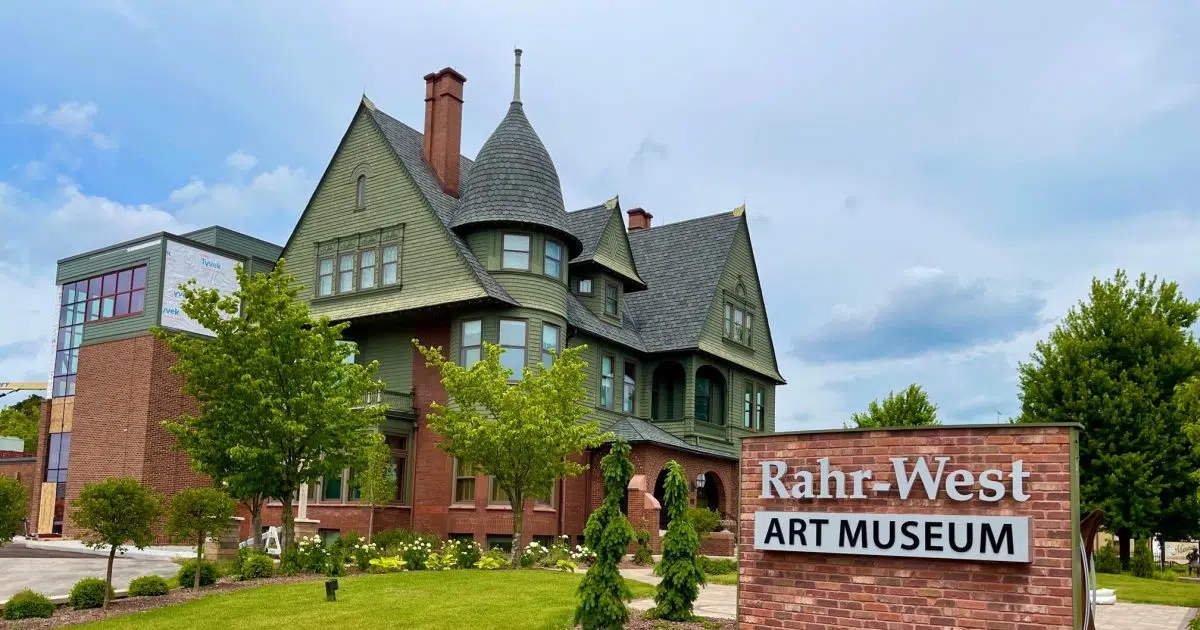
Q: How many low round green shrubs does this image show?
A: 5